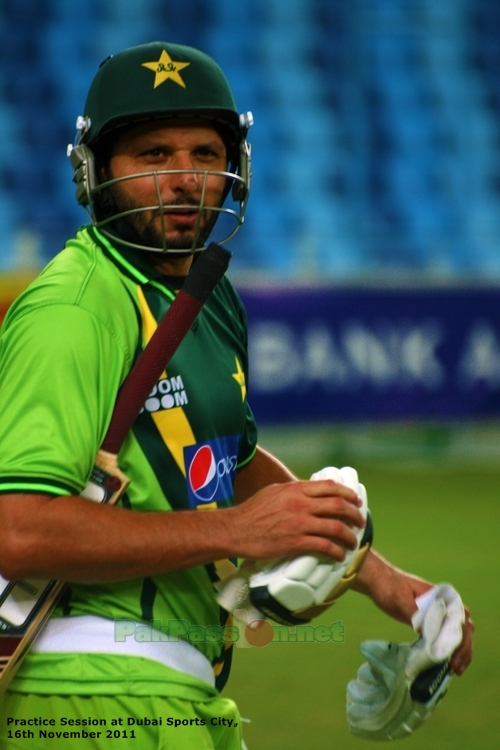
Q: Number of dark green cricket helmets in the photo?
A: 1